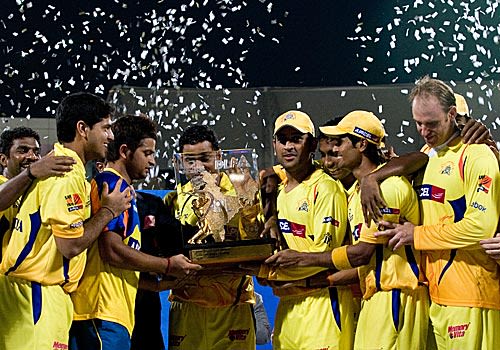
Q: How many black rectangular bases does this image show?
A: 1